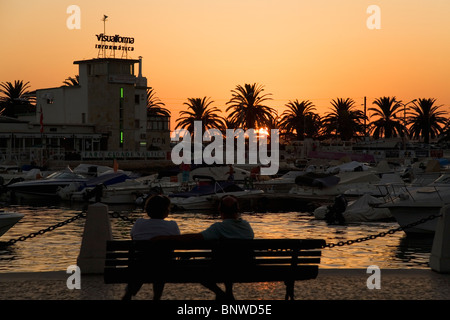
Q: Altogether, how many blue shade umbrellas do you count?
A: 0